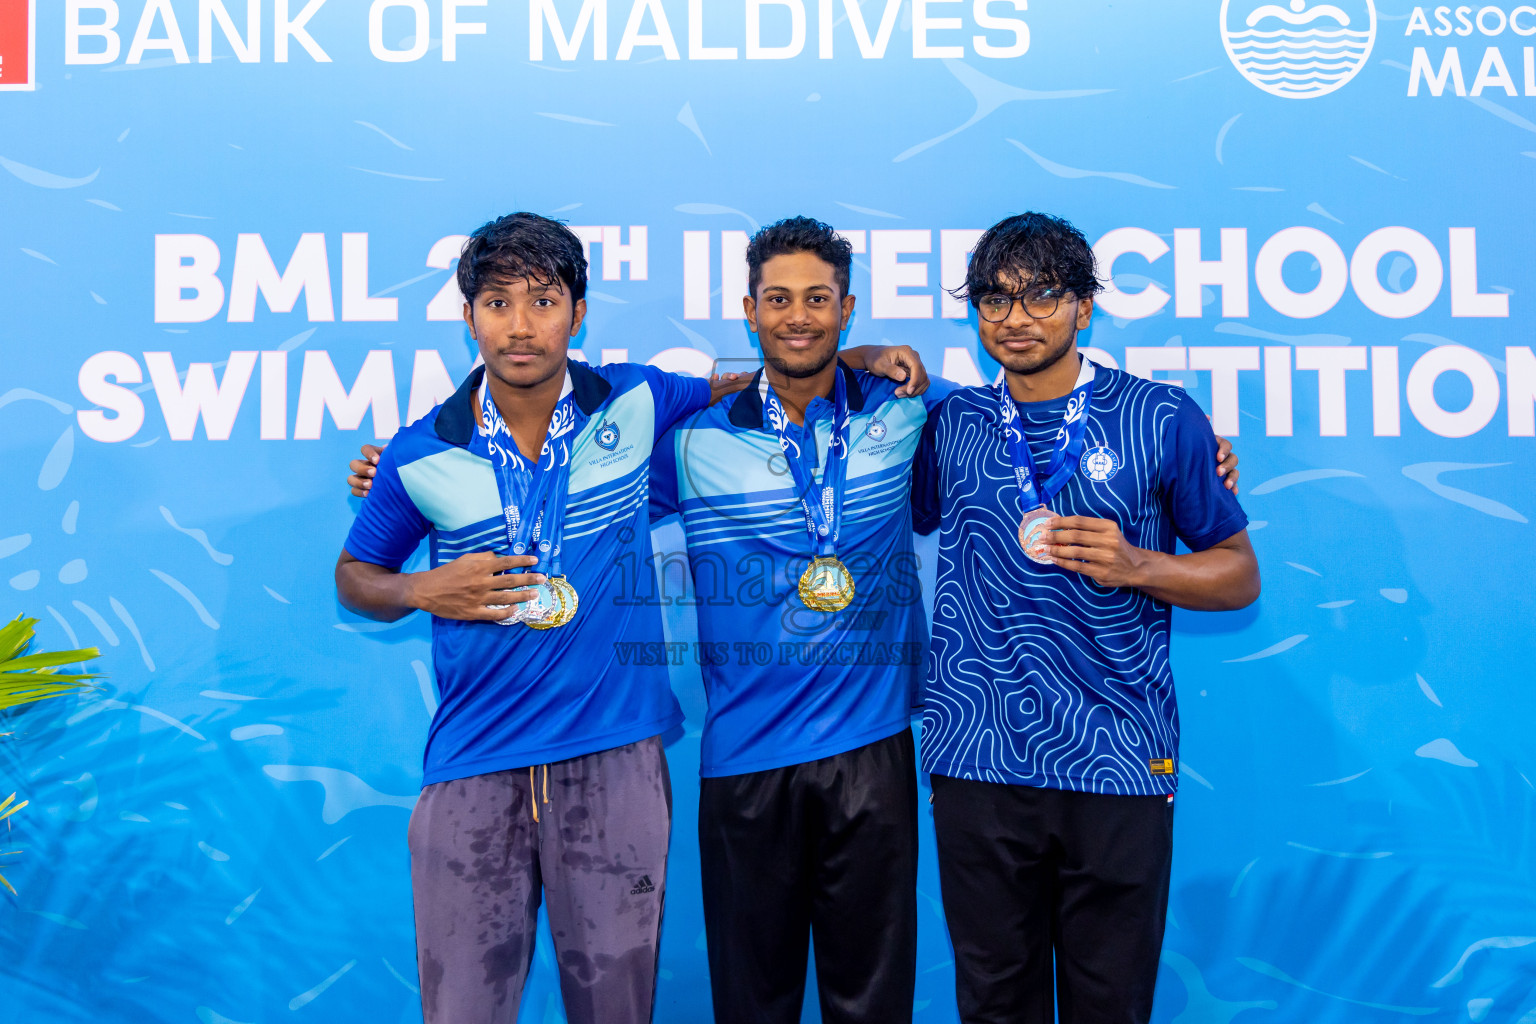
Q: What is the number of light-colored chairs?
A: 0